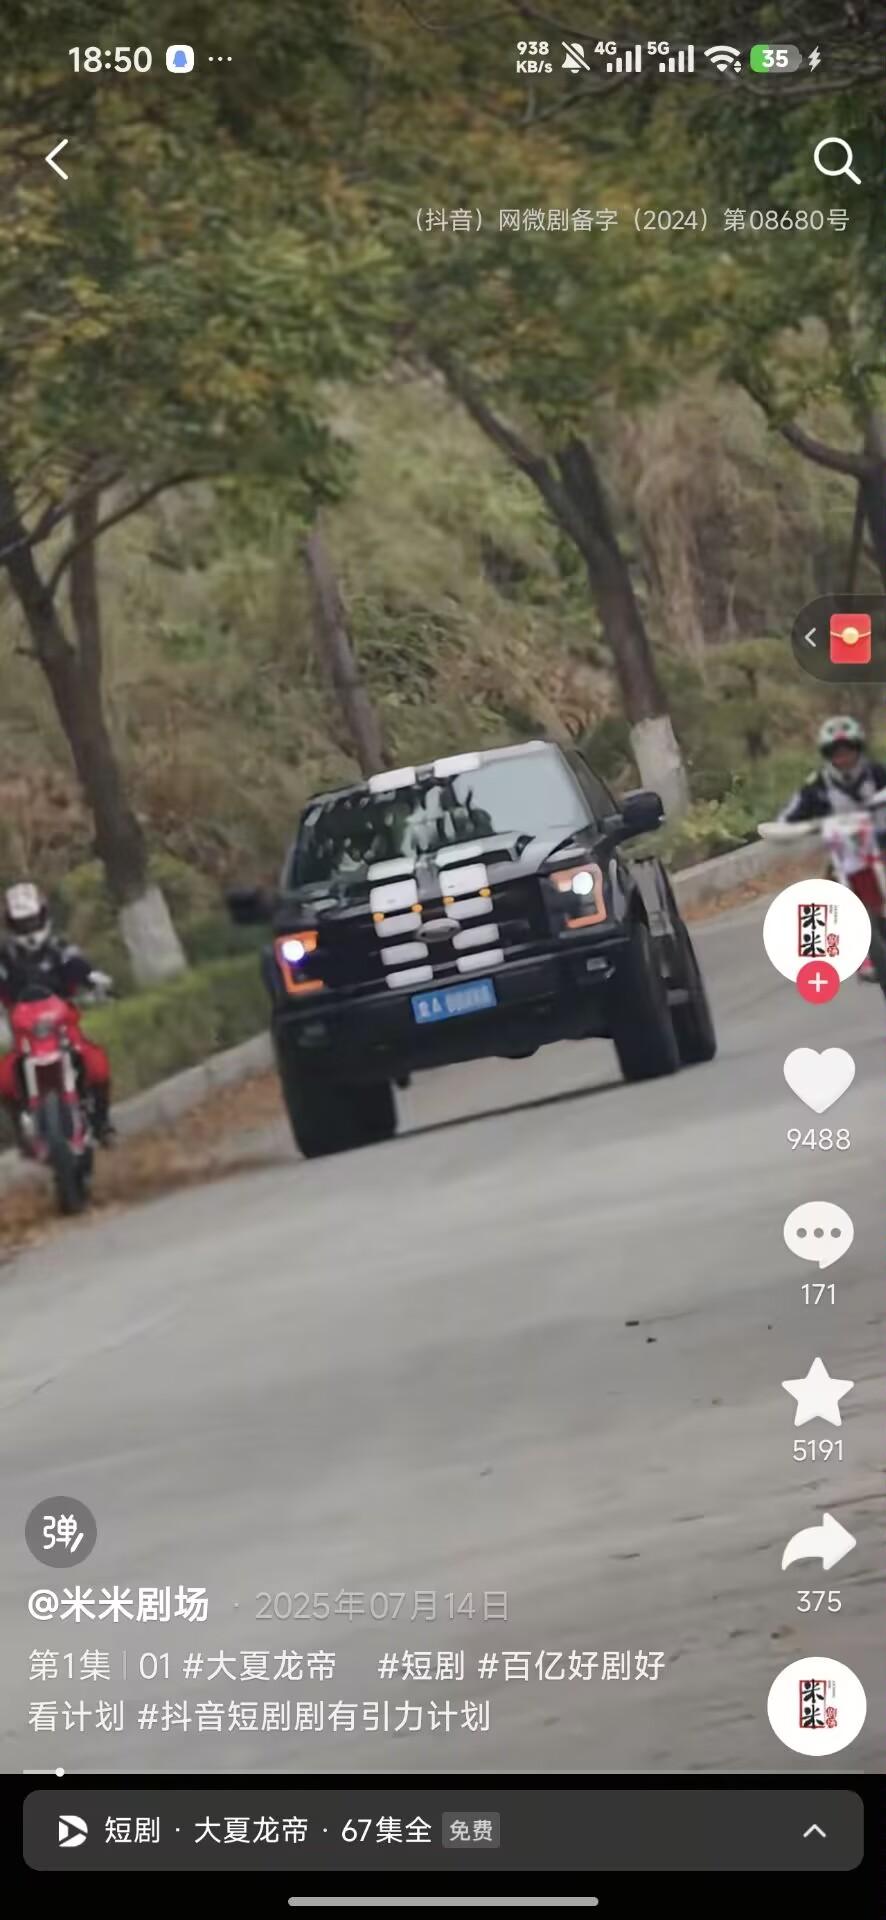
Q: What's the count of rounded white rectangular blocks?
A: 12